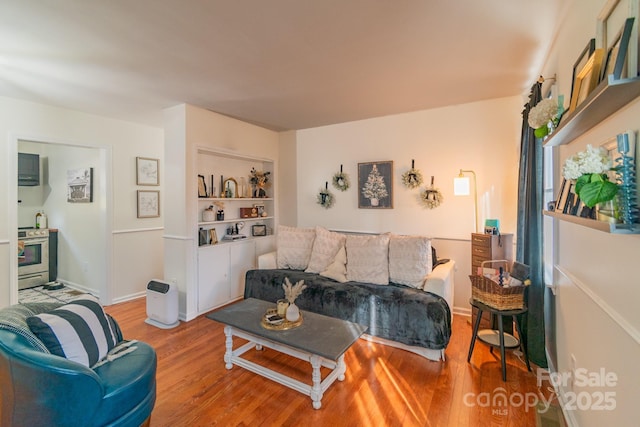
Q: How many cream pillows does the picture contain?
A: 5